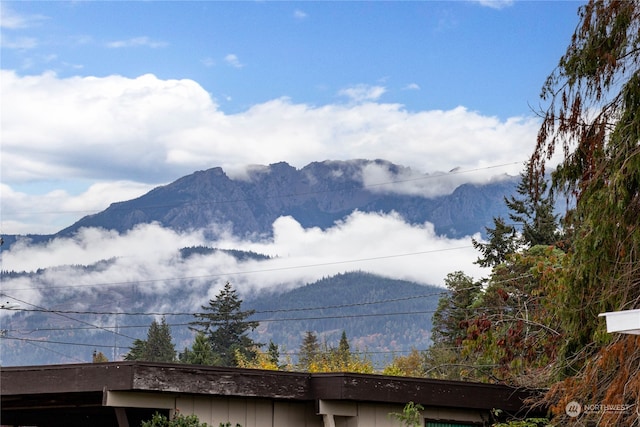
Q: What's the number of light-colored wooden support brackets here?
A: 2